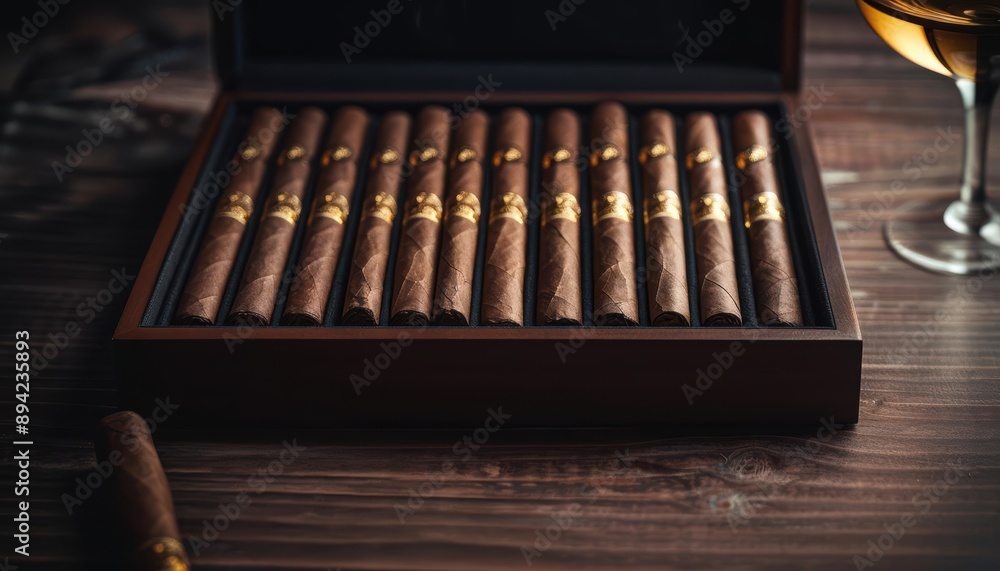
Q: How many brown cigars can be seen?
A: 13